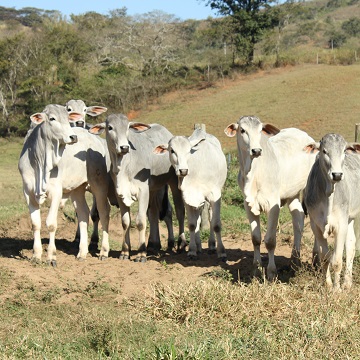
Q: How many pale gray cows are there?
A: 6